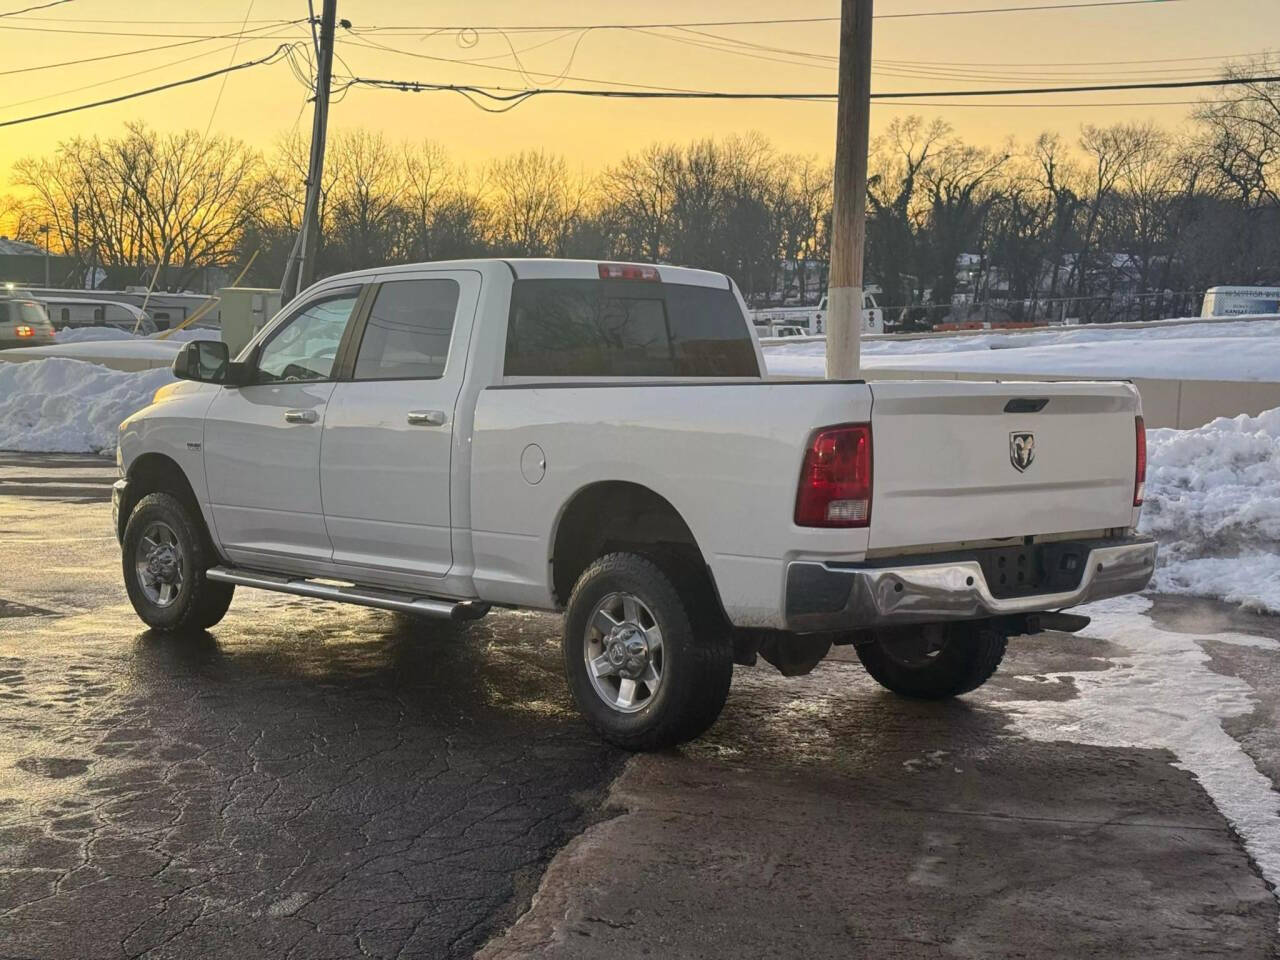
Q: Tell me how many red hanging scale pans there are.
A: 0